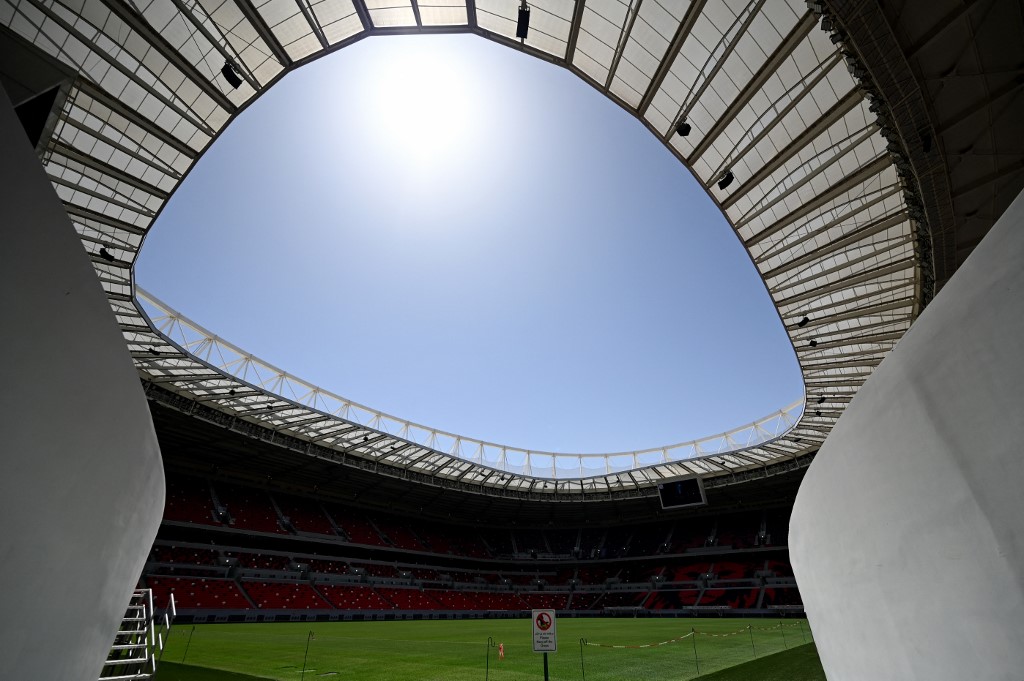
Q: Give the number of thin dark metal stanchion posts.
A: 8